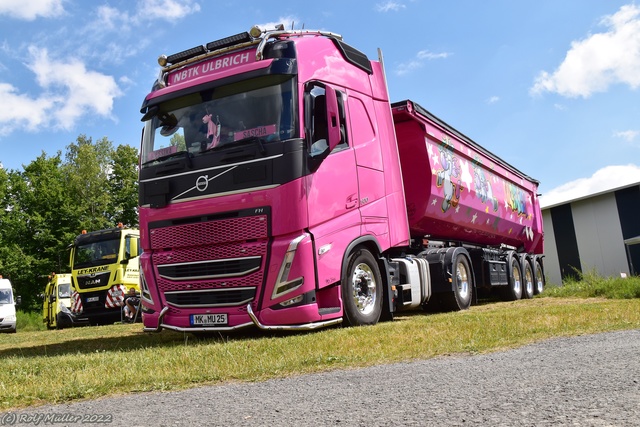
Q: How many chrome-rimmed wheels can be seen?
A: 5